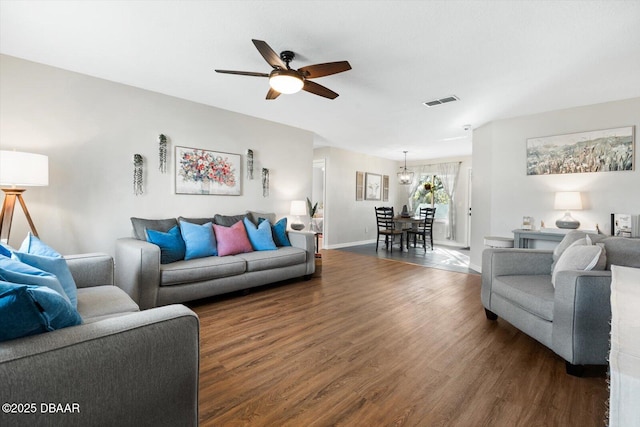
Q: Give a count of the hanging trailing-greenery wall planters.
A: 4